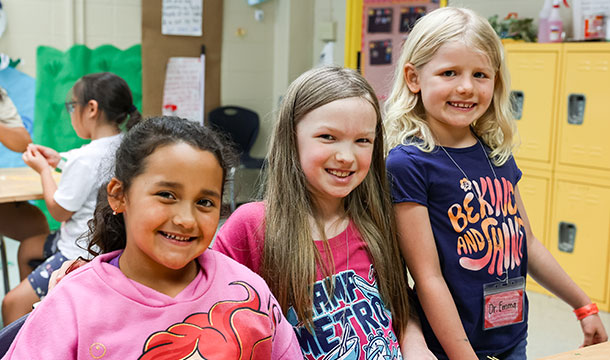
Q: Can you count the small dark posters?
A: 3